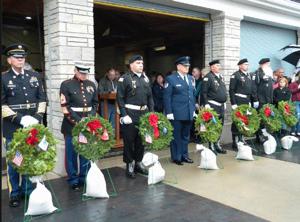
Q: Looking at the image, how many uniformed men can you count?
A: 7